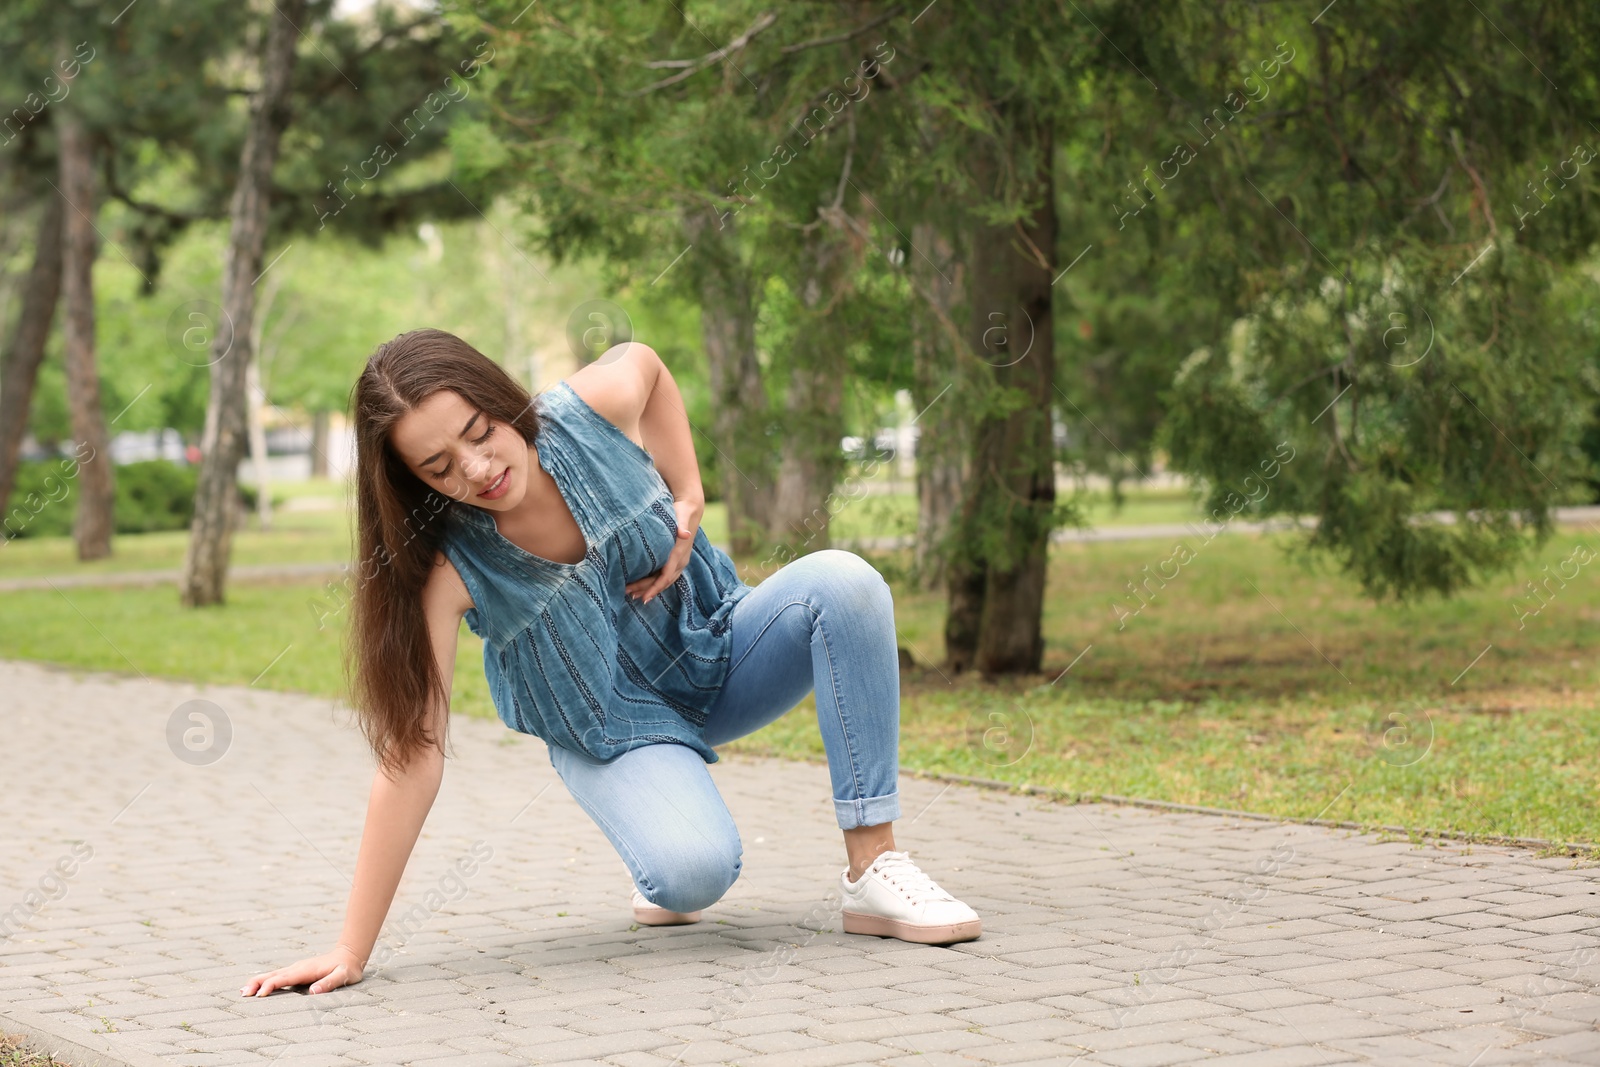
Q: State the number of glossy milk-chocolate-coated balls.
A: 0